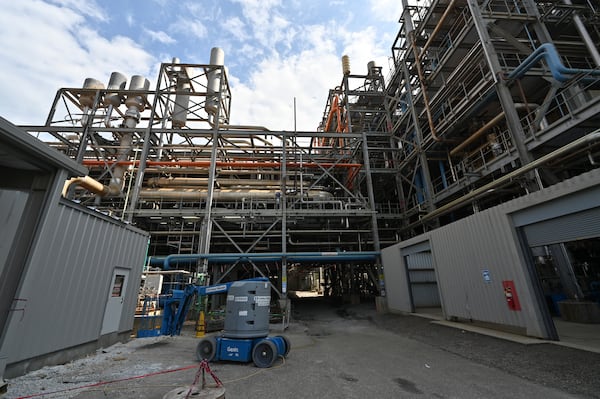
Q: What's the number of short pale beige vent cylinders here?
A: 3